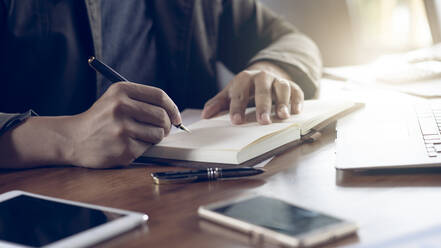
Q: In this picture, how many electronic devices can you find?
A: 3